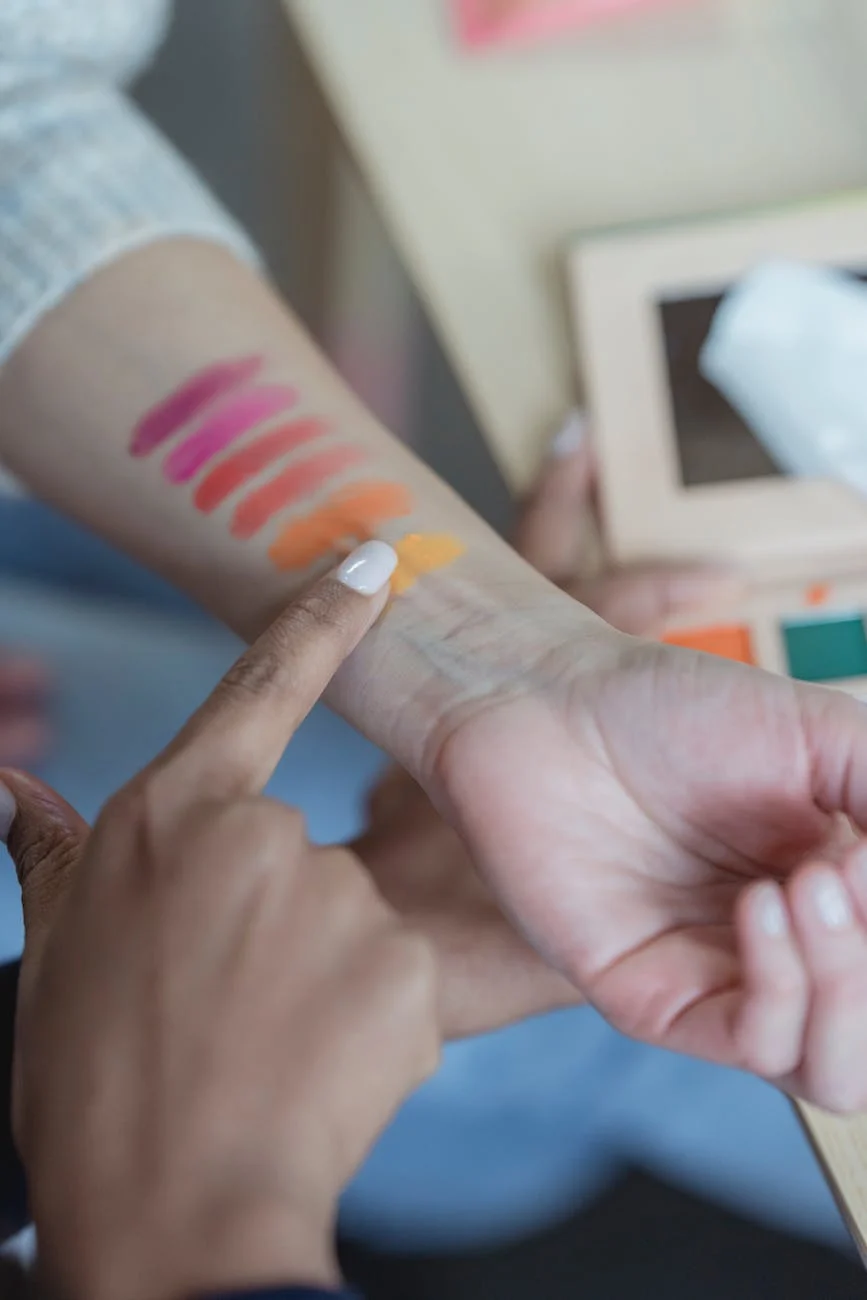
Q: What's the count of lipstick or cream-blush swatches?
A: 6